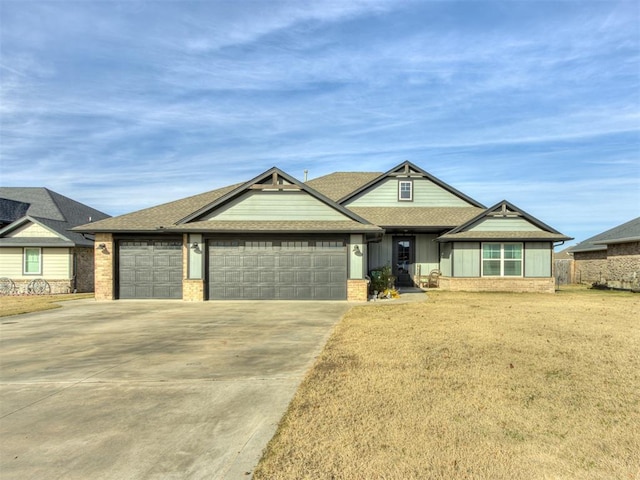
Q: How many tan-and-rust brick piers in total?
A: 3